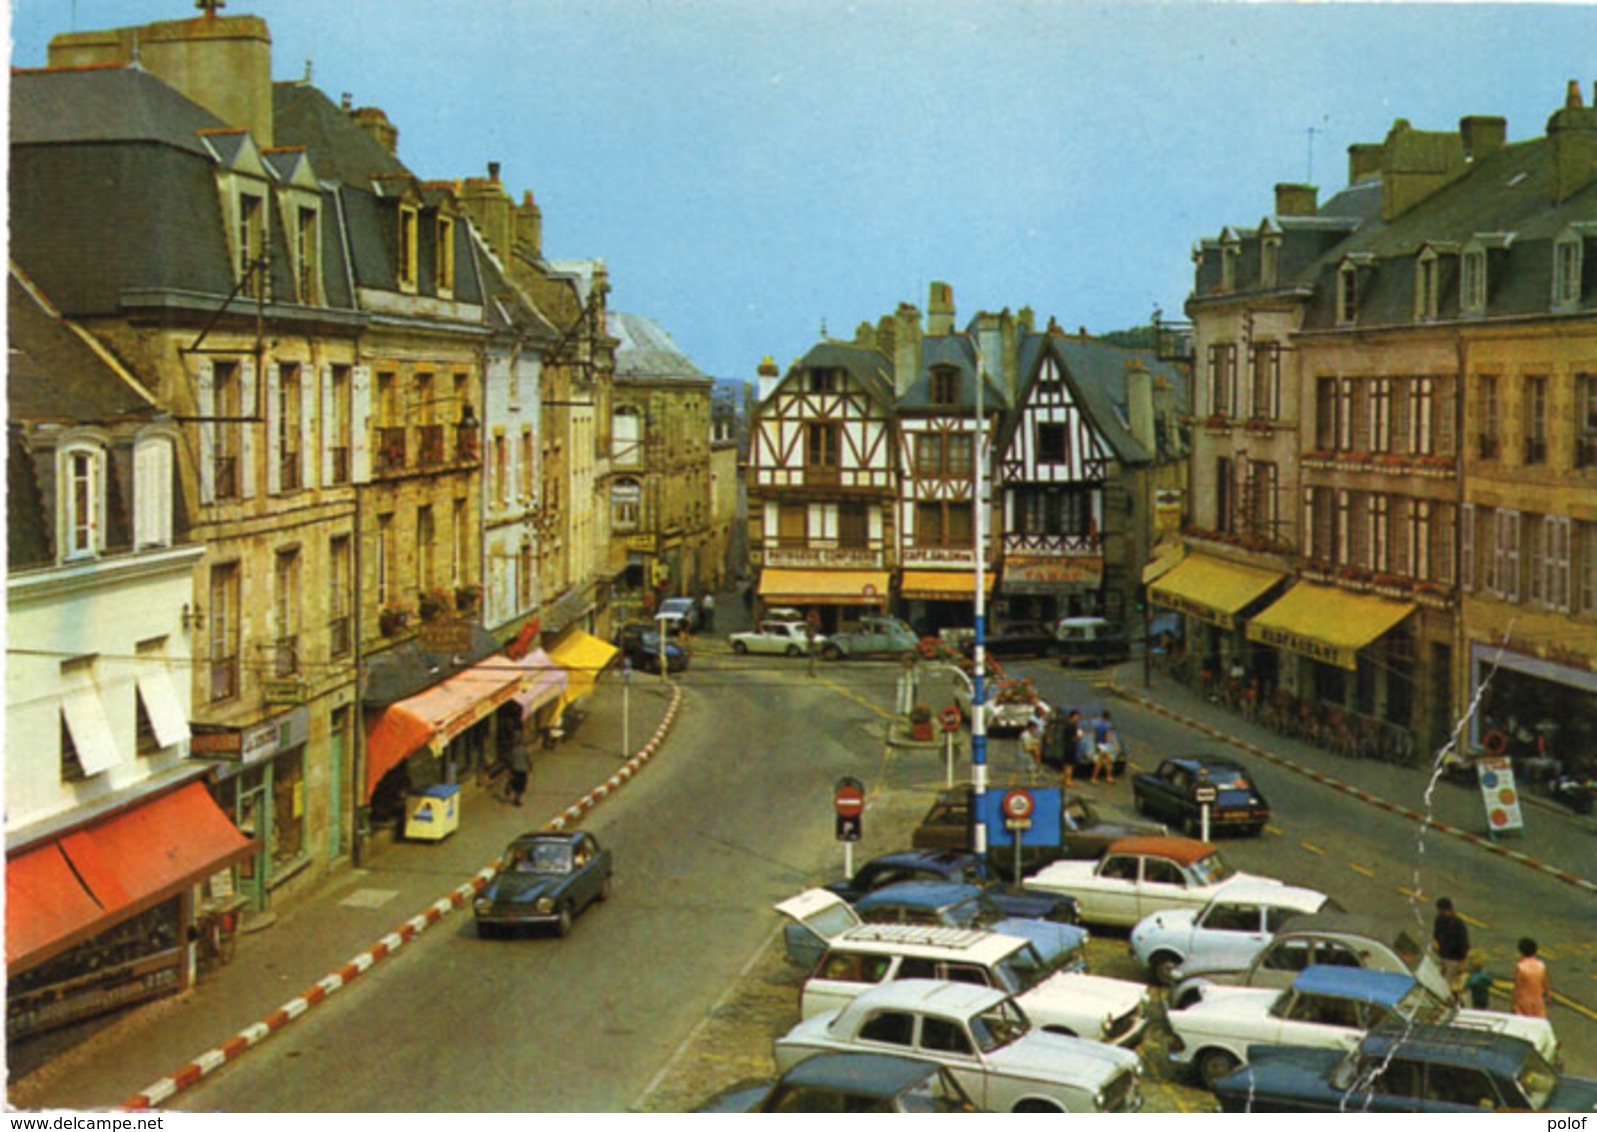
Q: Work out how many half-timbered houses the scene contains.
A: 3